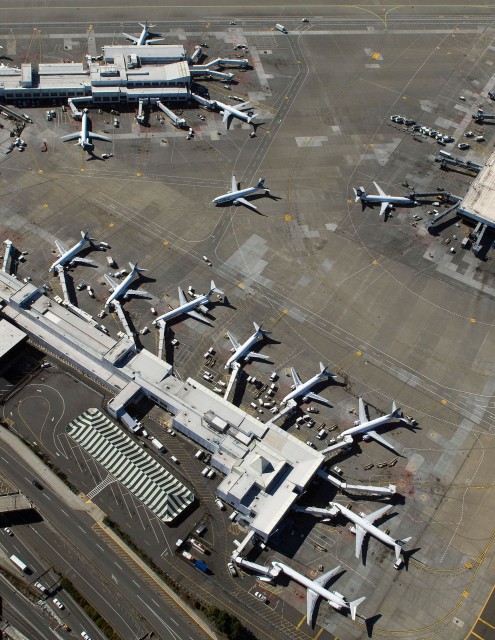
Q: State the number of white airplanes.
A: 13